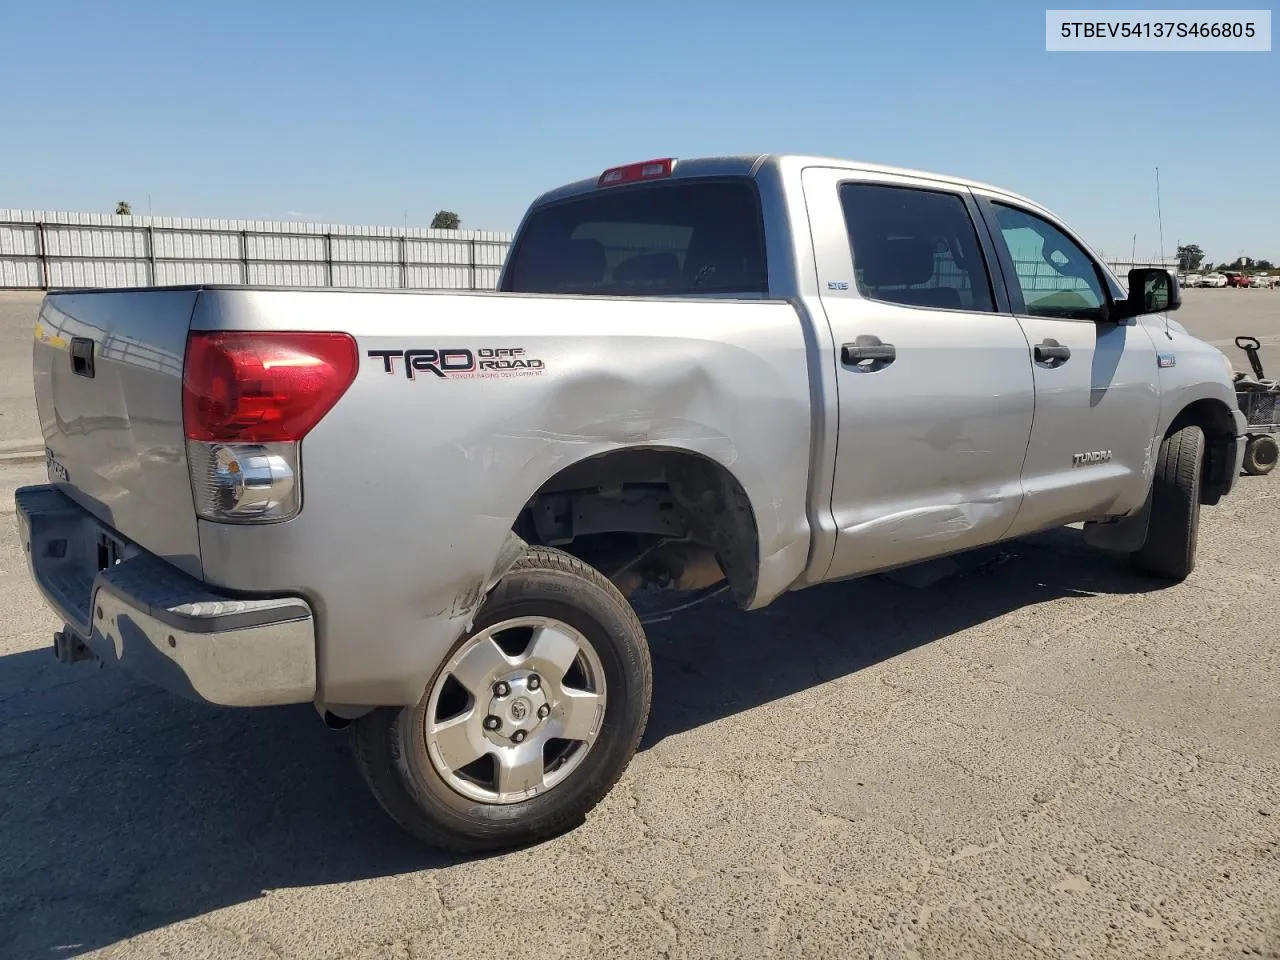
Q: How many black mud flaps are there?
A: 1